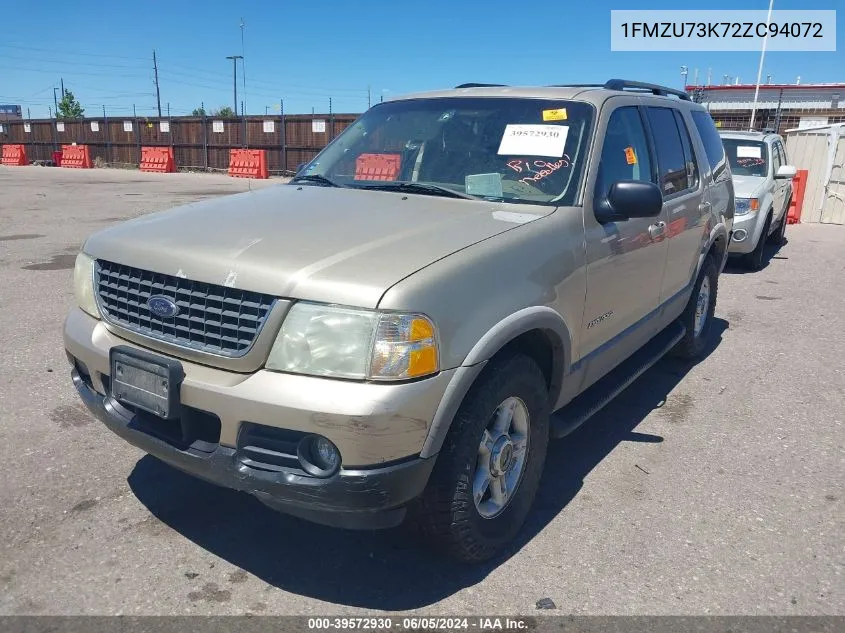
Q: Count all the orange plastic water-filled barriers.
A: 6